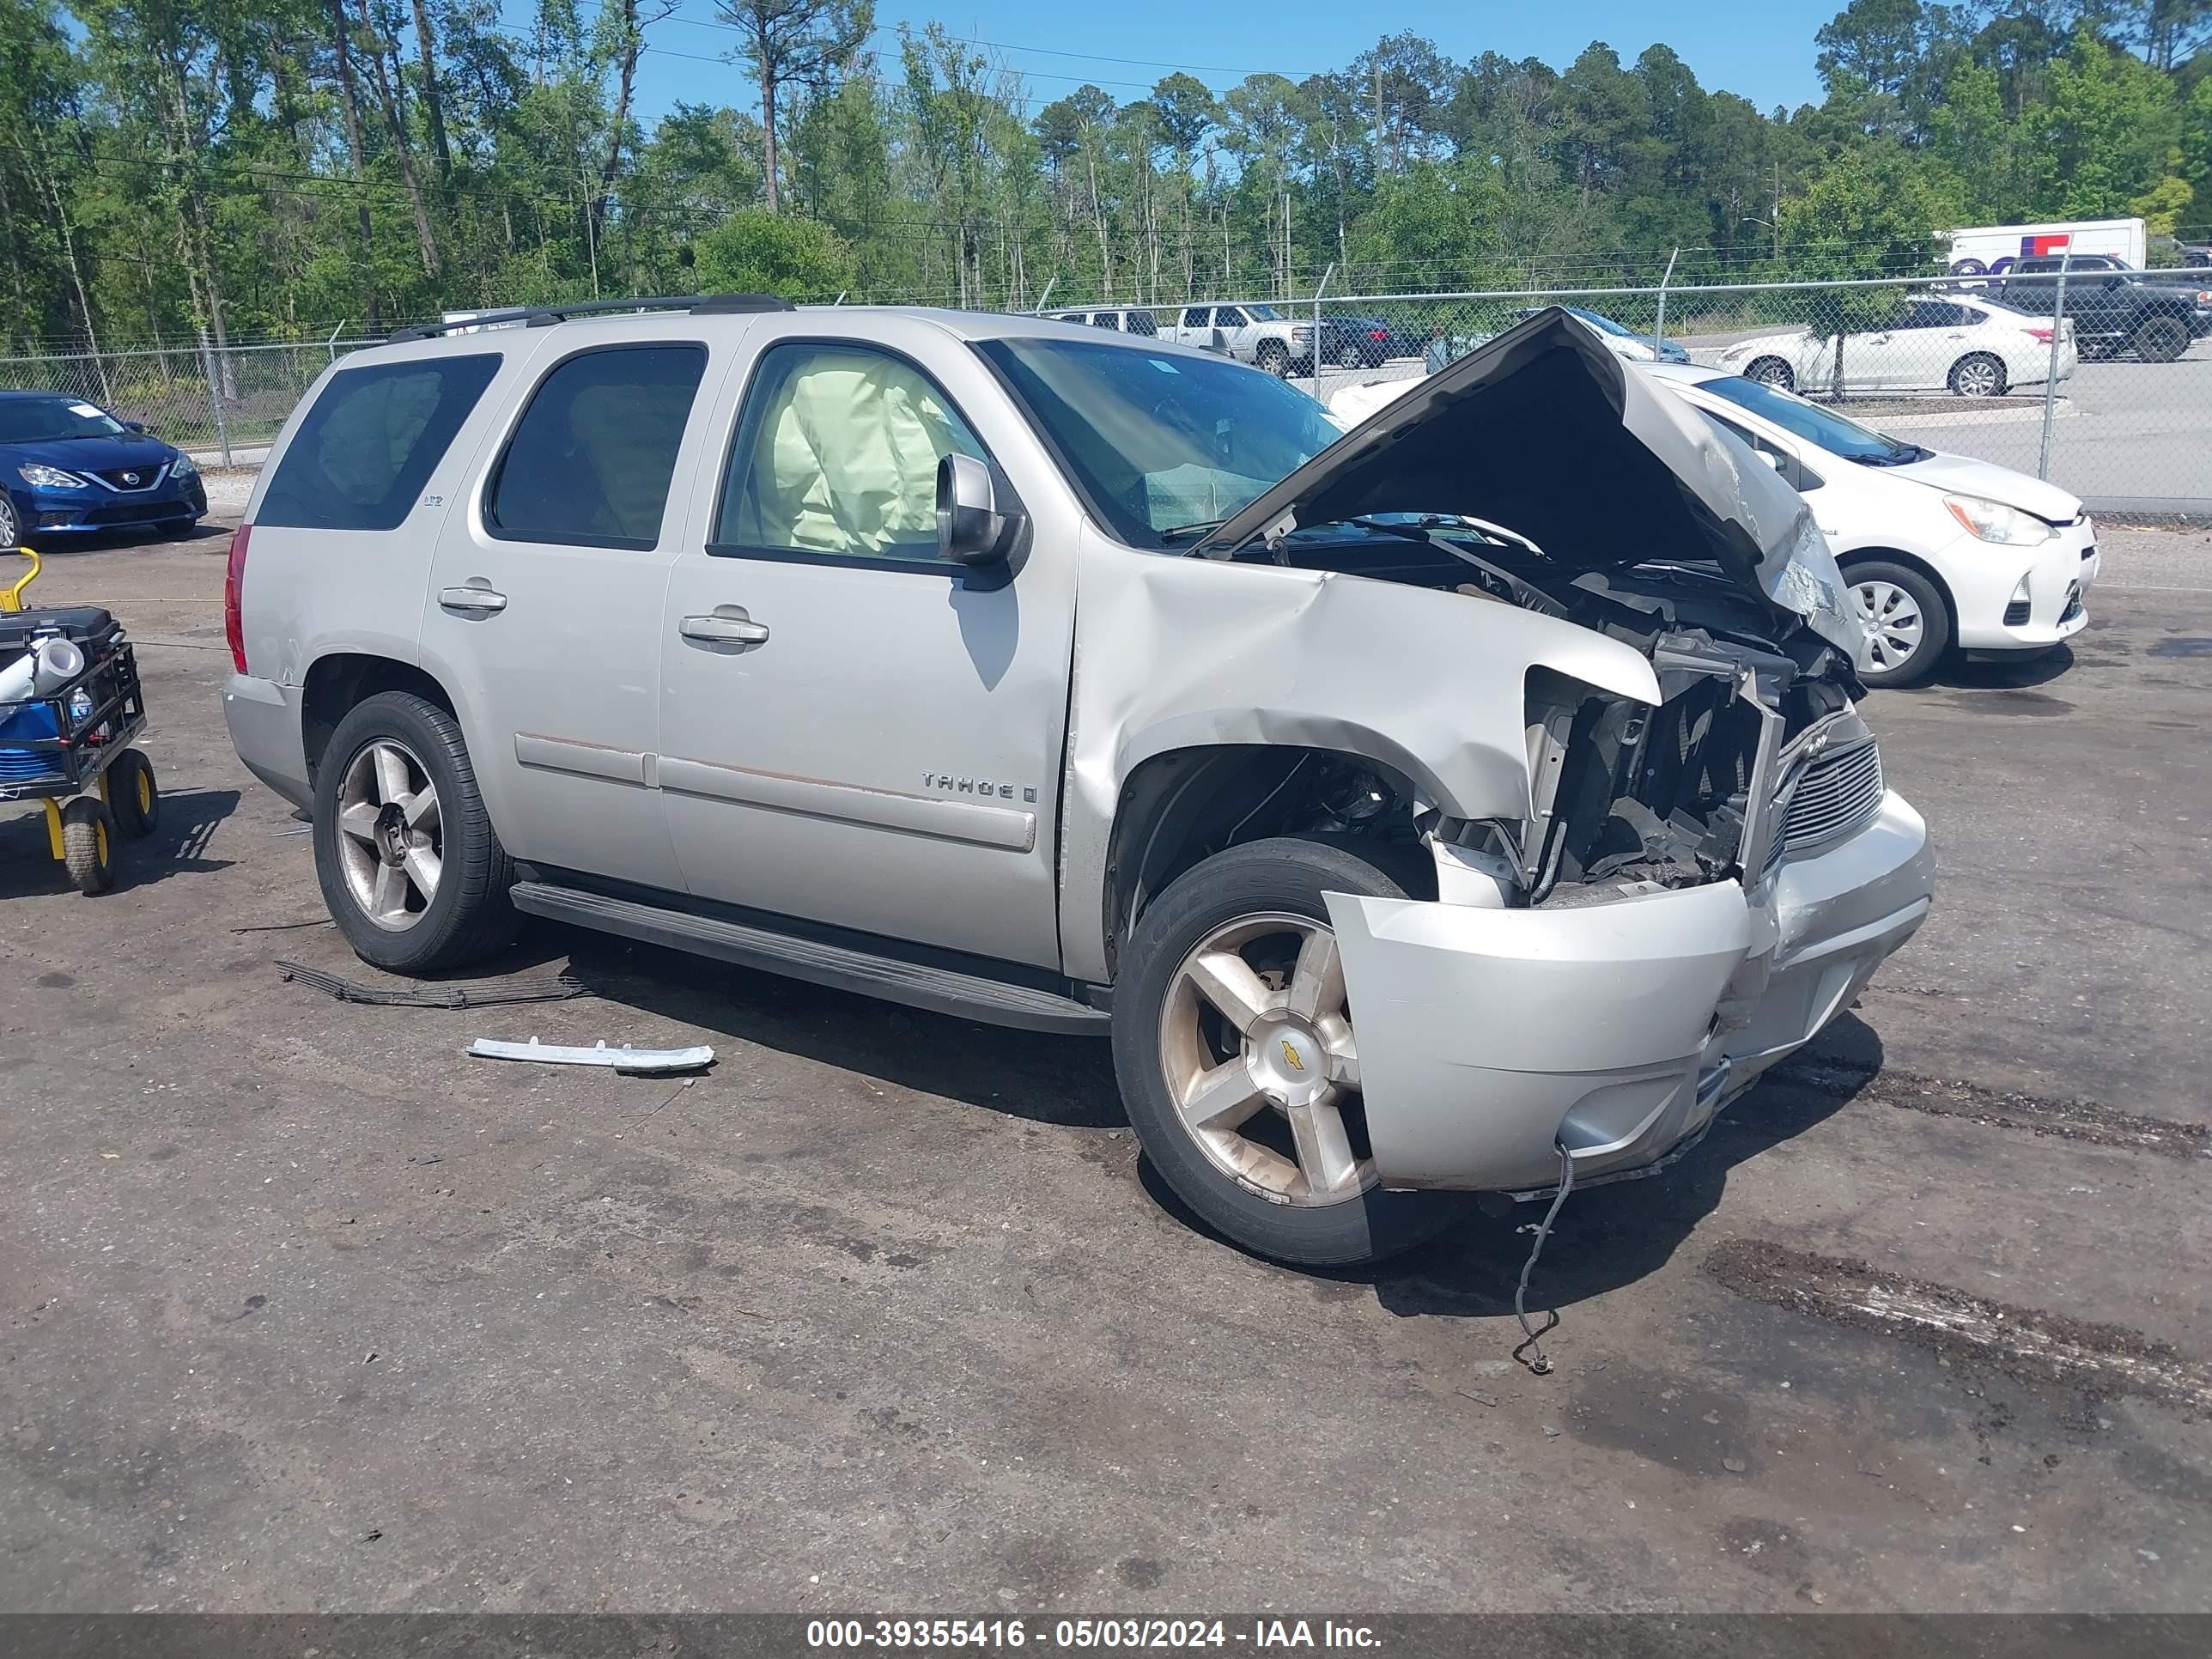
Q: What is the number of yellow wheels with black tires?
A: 2